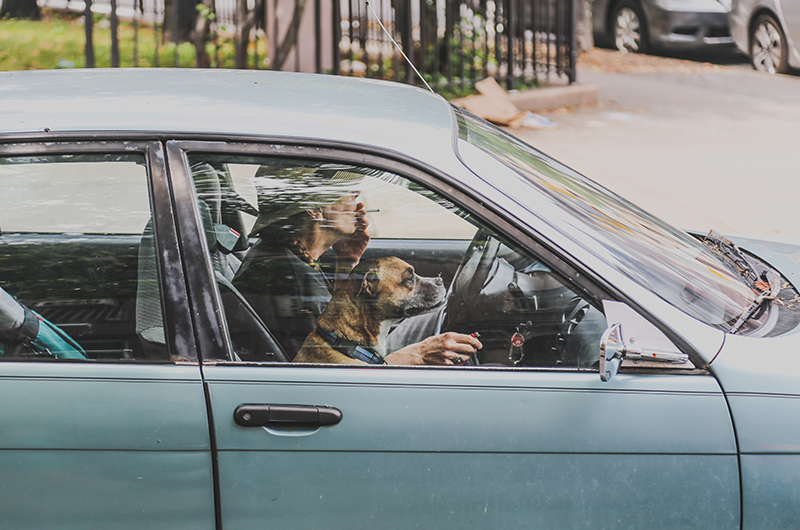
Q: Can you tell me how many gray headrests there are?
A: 1